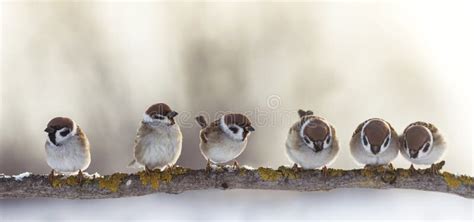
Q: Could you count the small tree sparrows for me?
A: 6